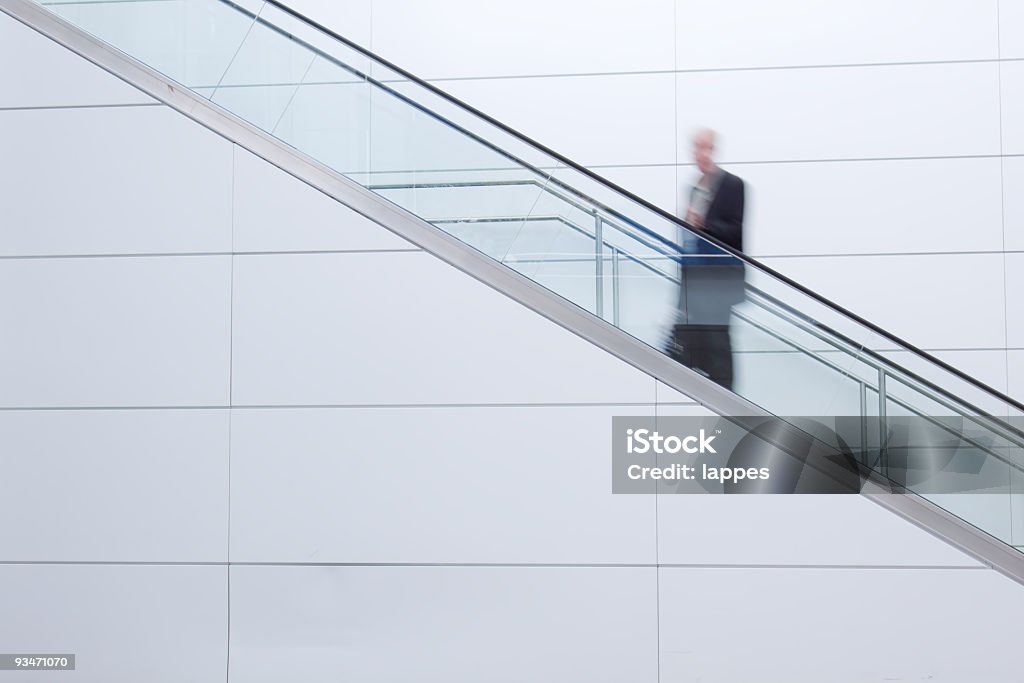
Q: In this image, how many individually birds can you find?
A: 0